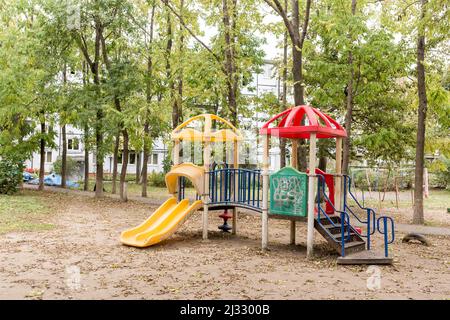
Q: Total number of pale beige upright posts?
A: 7